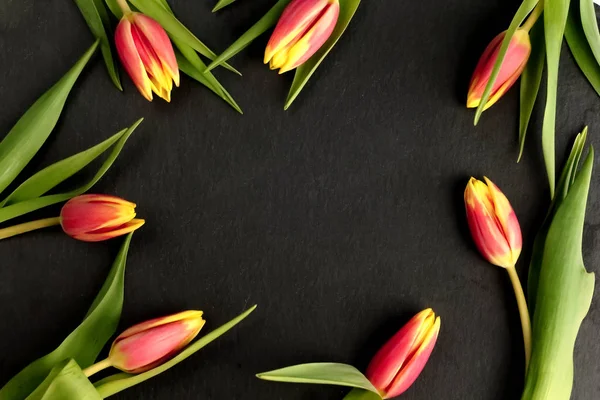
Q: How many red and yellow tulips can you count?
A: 7